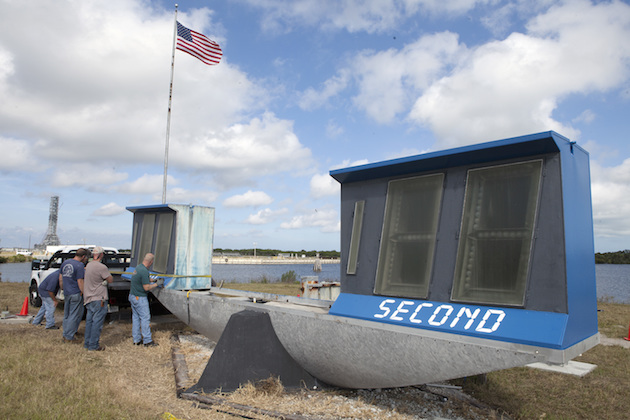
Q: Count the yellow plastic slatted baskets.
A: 0